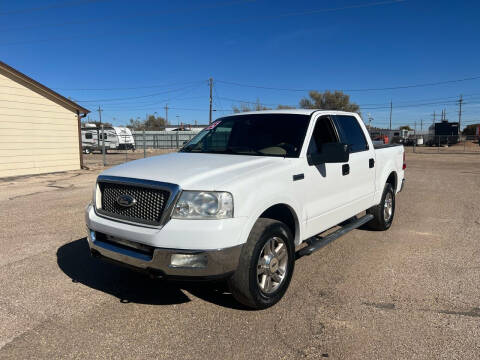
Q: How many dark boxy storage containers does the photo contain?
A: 1